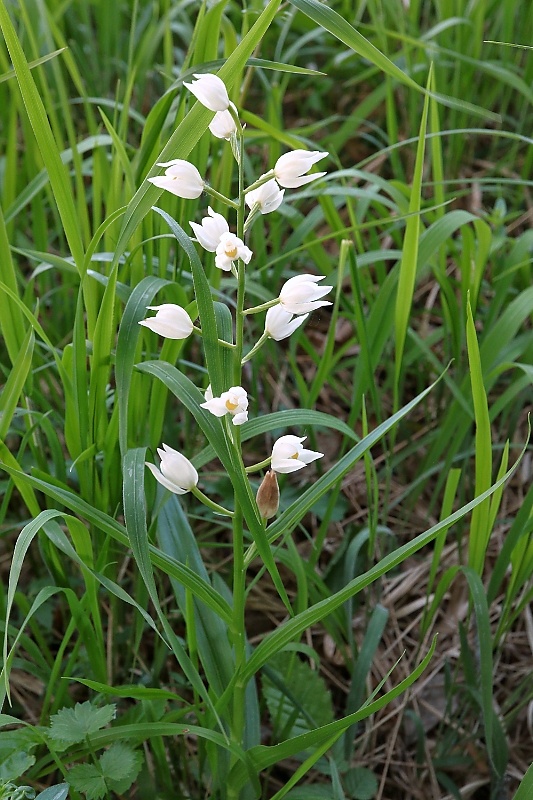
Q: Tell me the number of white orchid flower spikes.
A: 1